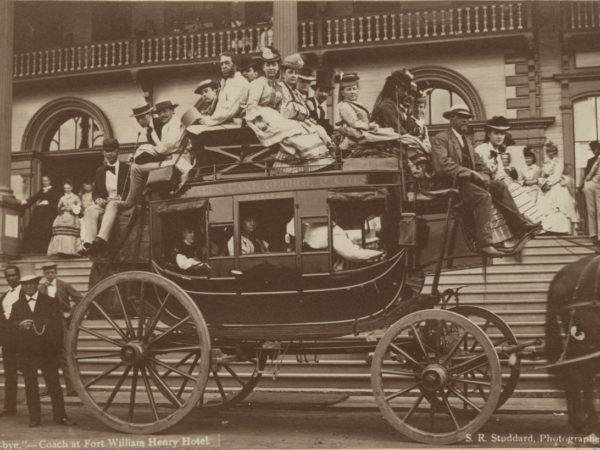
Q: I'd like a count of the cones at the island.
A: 0